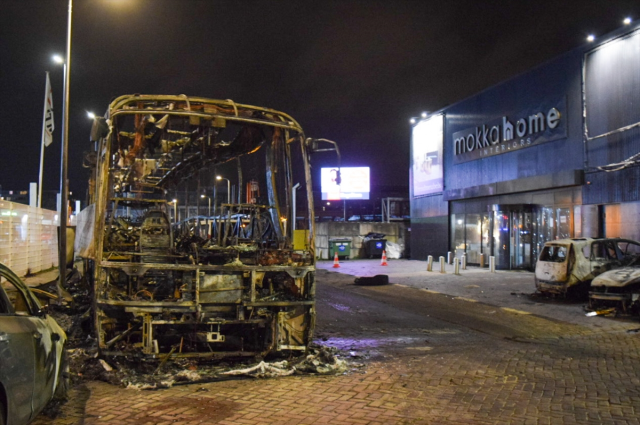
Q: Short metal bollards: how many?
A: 7